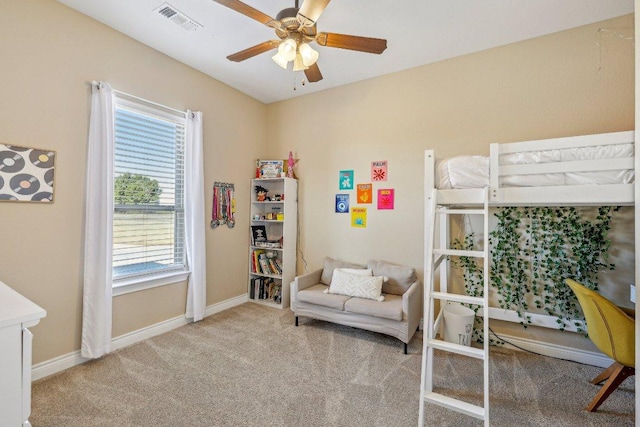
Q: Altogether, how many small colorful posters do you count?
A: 6